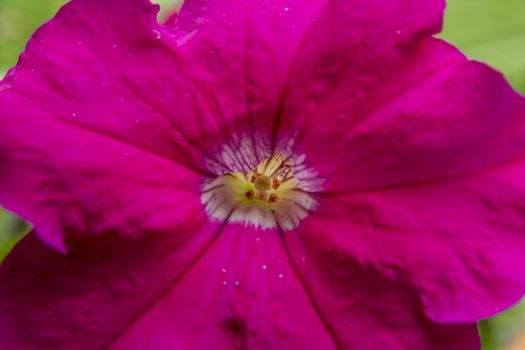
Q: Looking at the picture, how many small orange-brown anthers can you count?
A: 4